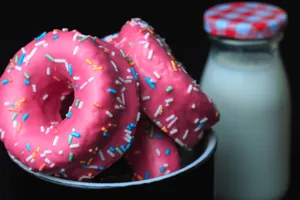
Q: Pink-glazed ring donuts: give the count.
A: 4